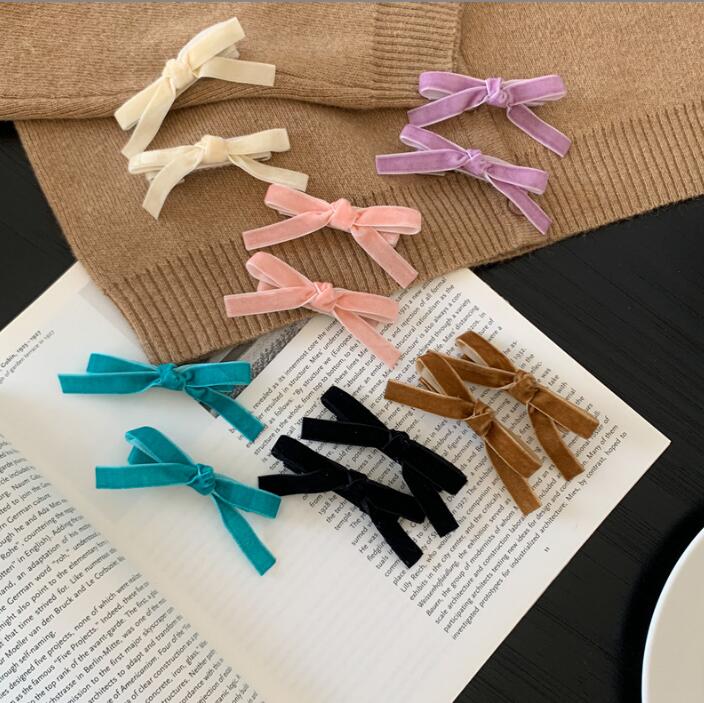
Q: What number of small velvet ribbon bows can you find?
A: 12